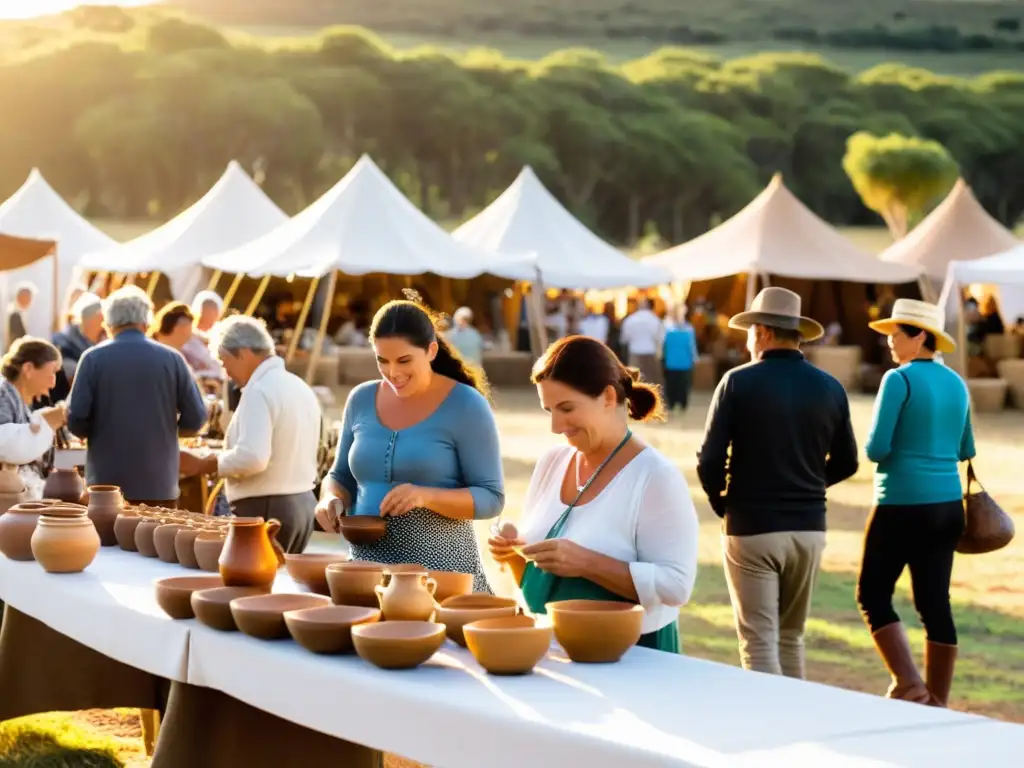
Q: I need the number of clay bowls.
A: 12